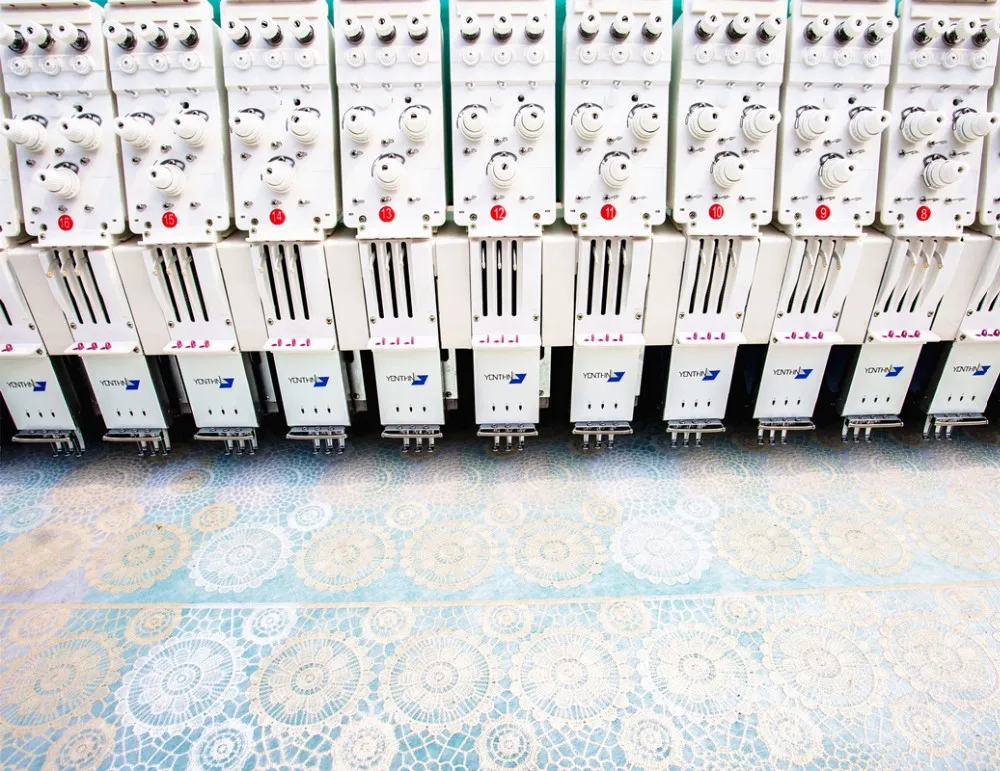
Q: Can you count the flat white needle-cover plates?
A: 11